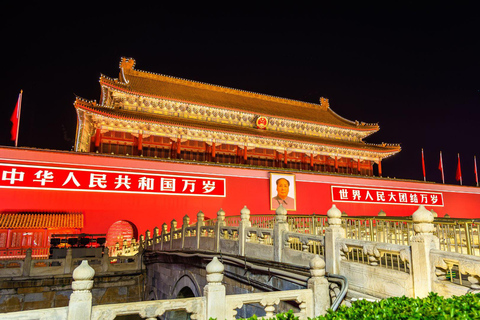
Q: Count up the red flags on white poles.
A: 5